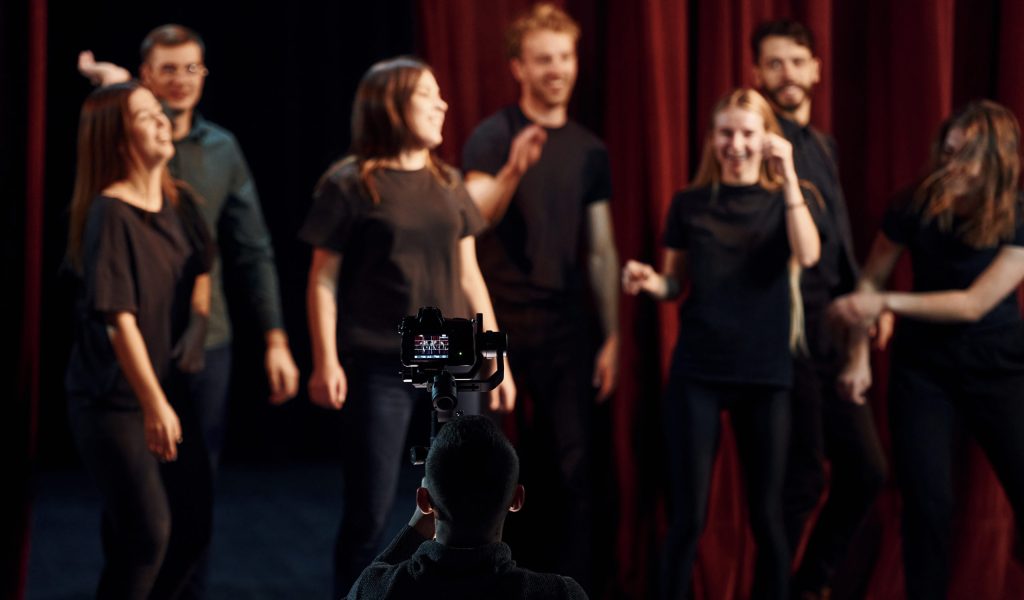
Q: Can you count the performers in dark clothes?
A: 7